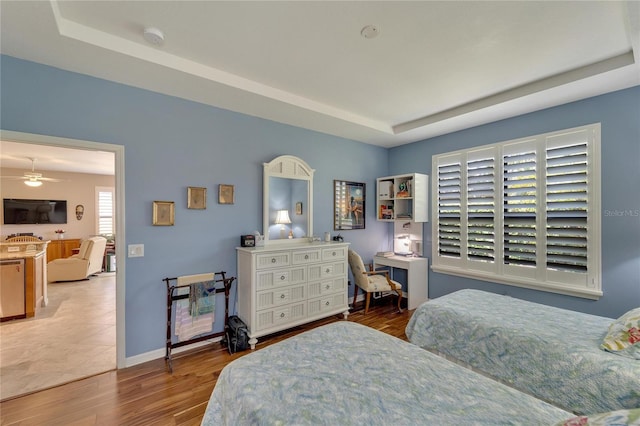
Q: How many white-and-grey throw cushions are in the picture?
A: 0